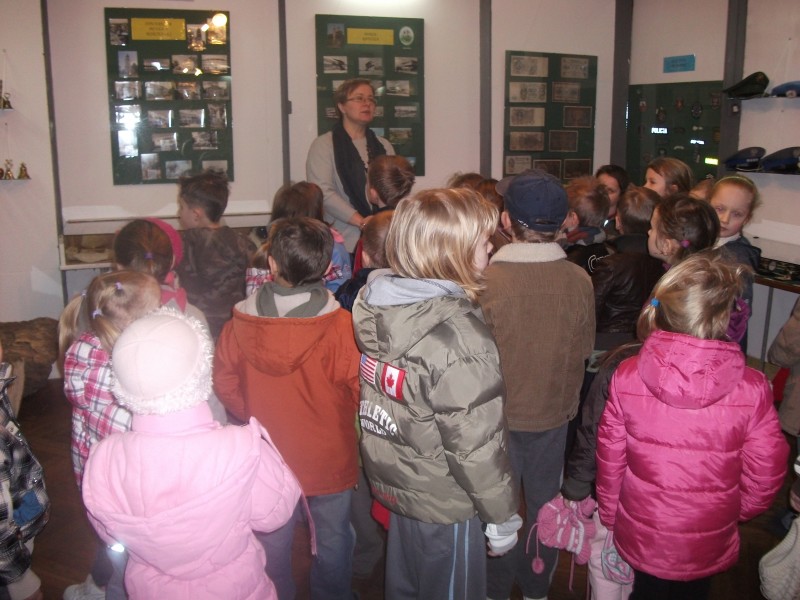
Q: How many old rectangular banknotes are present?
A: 11